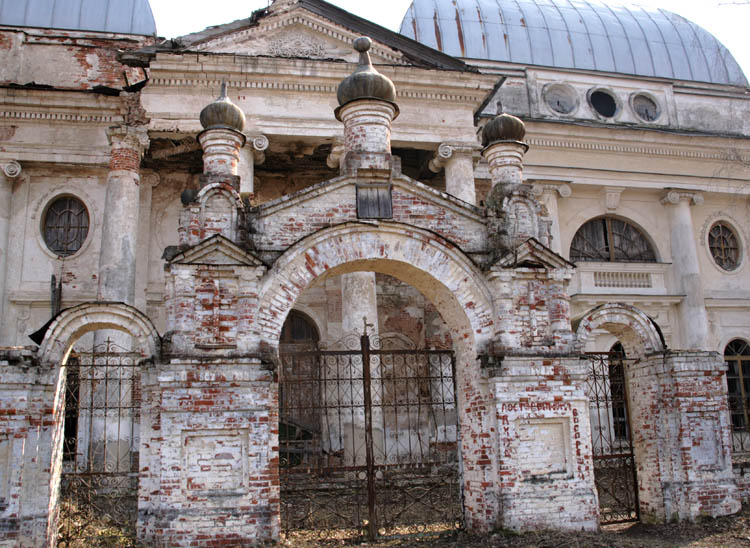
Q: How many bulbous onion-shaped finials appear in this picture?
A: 3